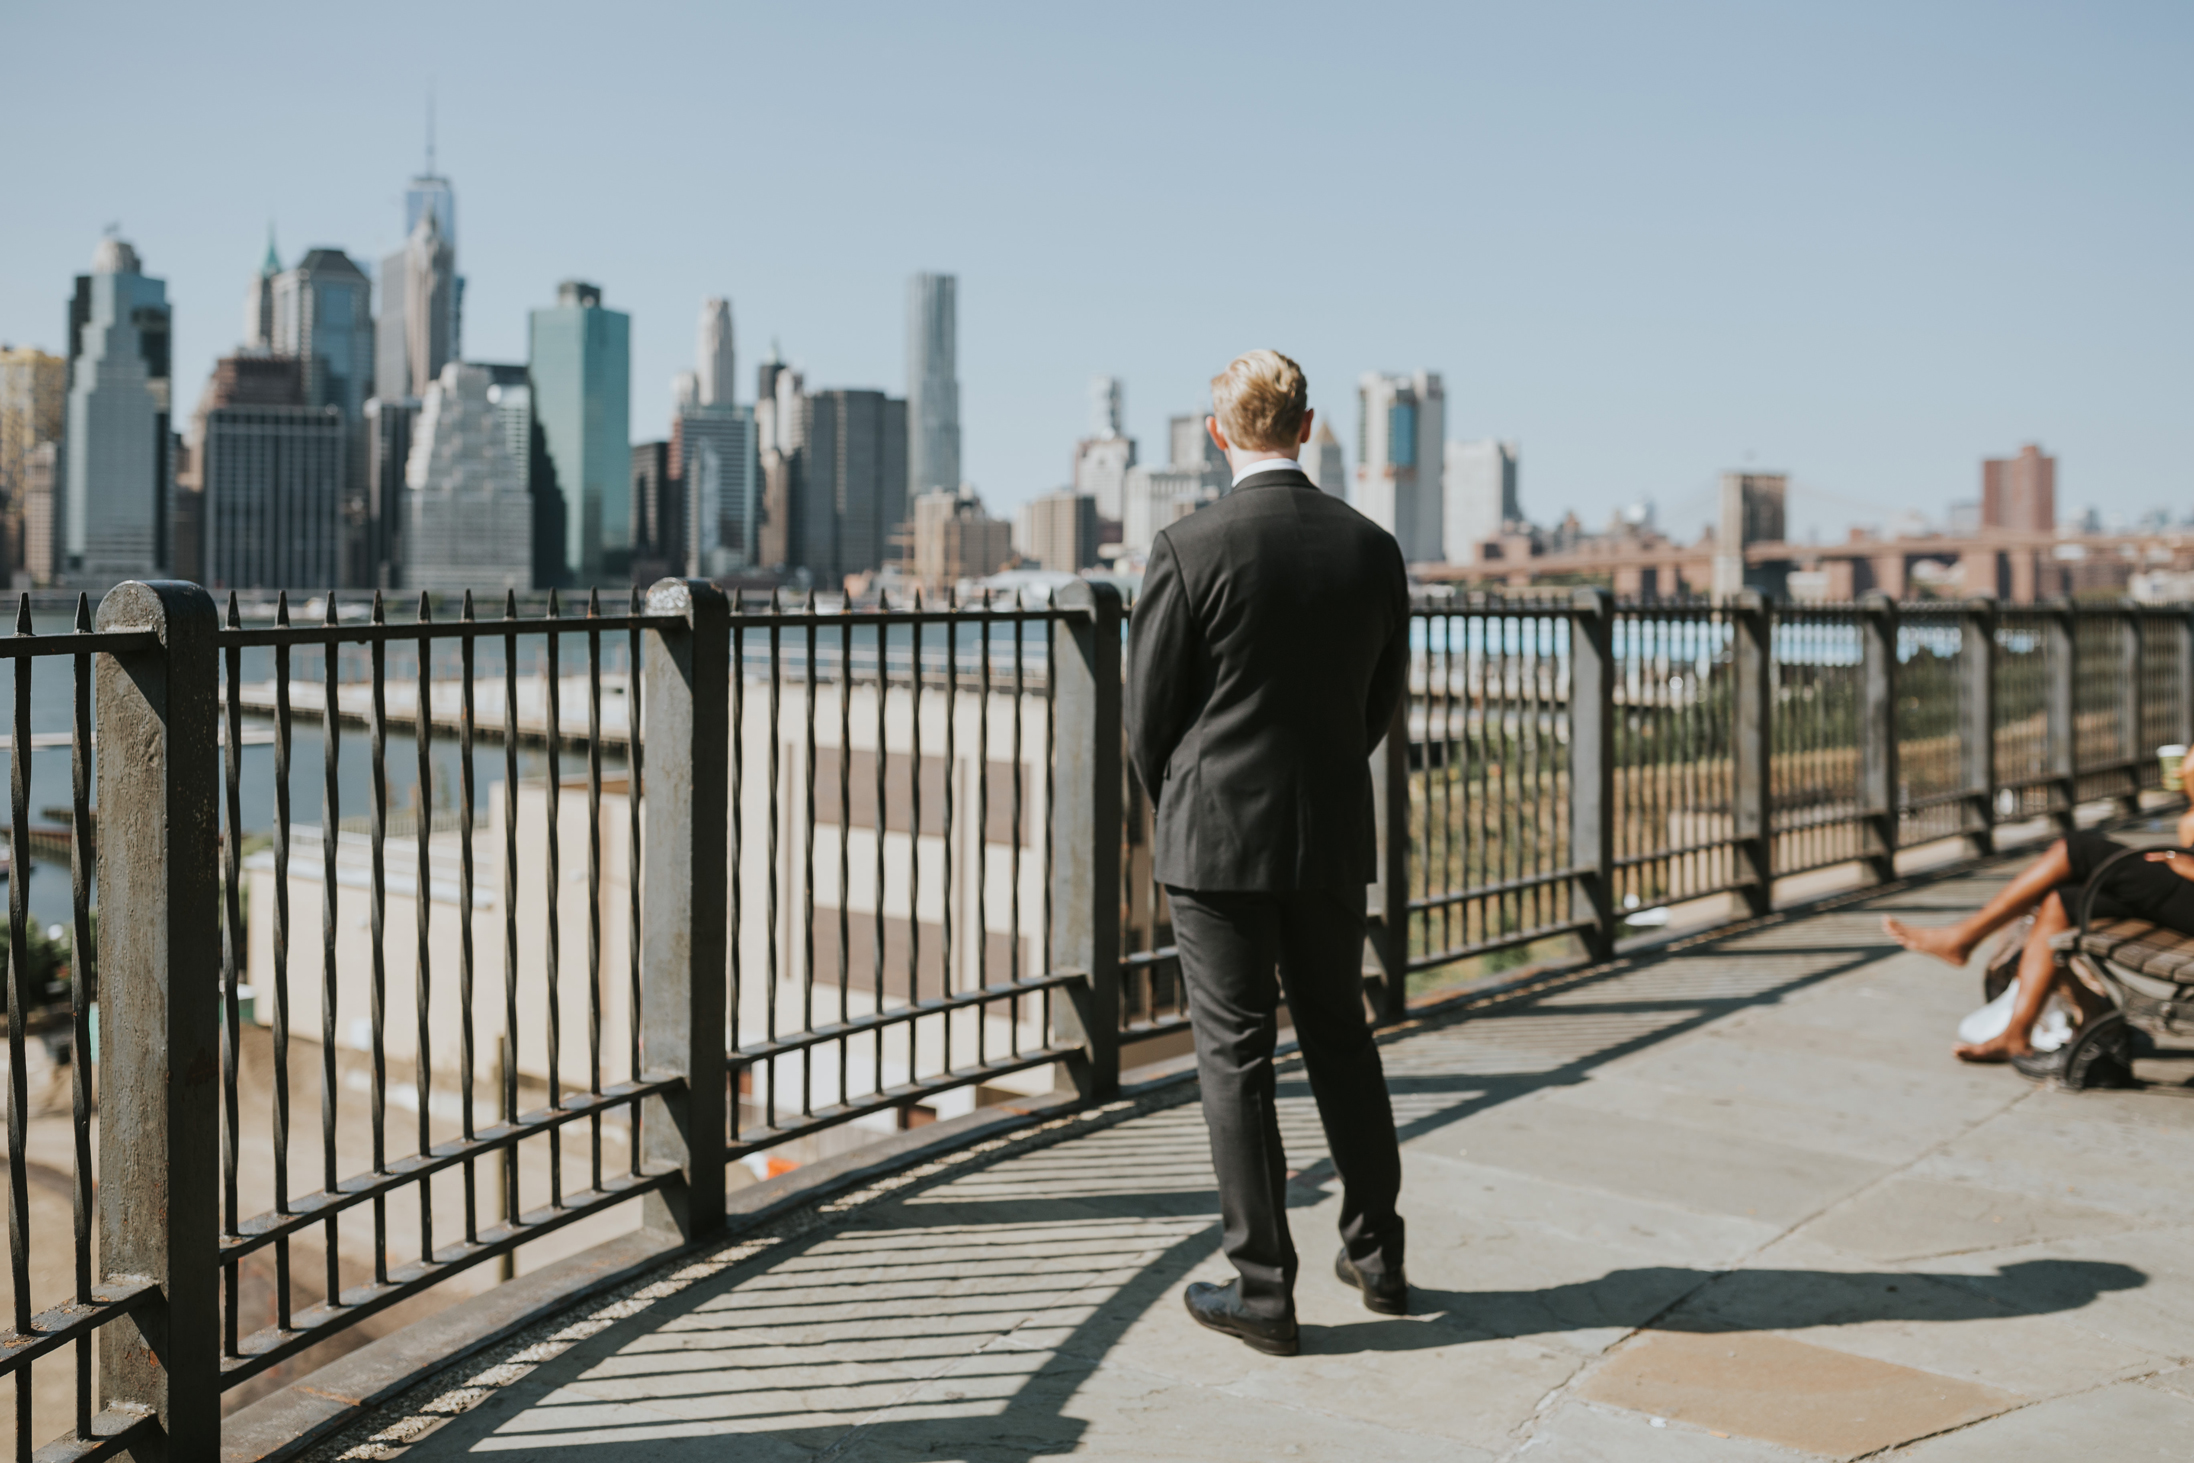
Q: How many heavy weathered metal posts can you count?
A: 11